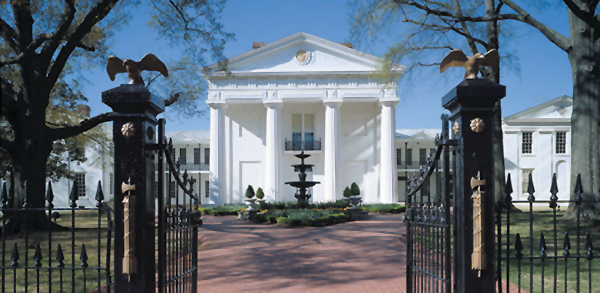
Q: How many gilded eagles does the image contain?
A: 2